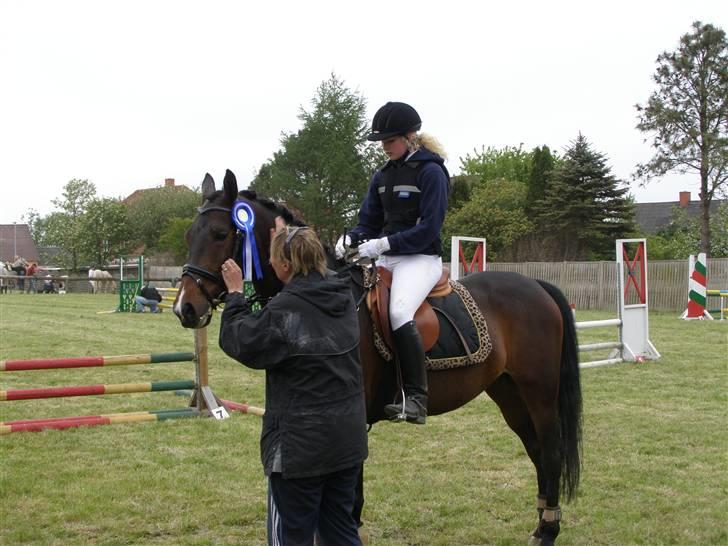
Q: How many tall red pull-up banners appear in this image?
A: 0